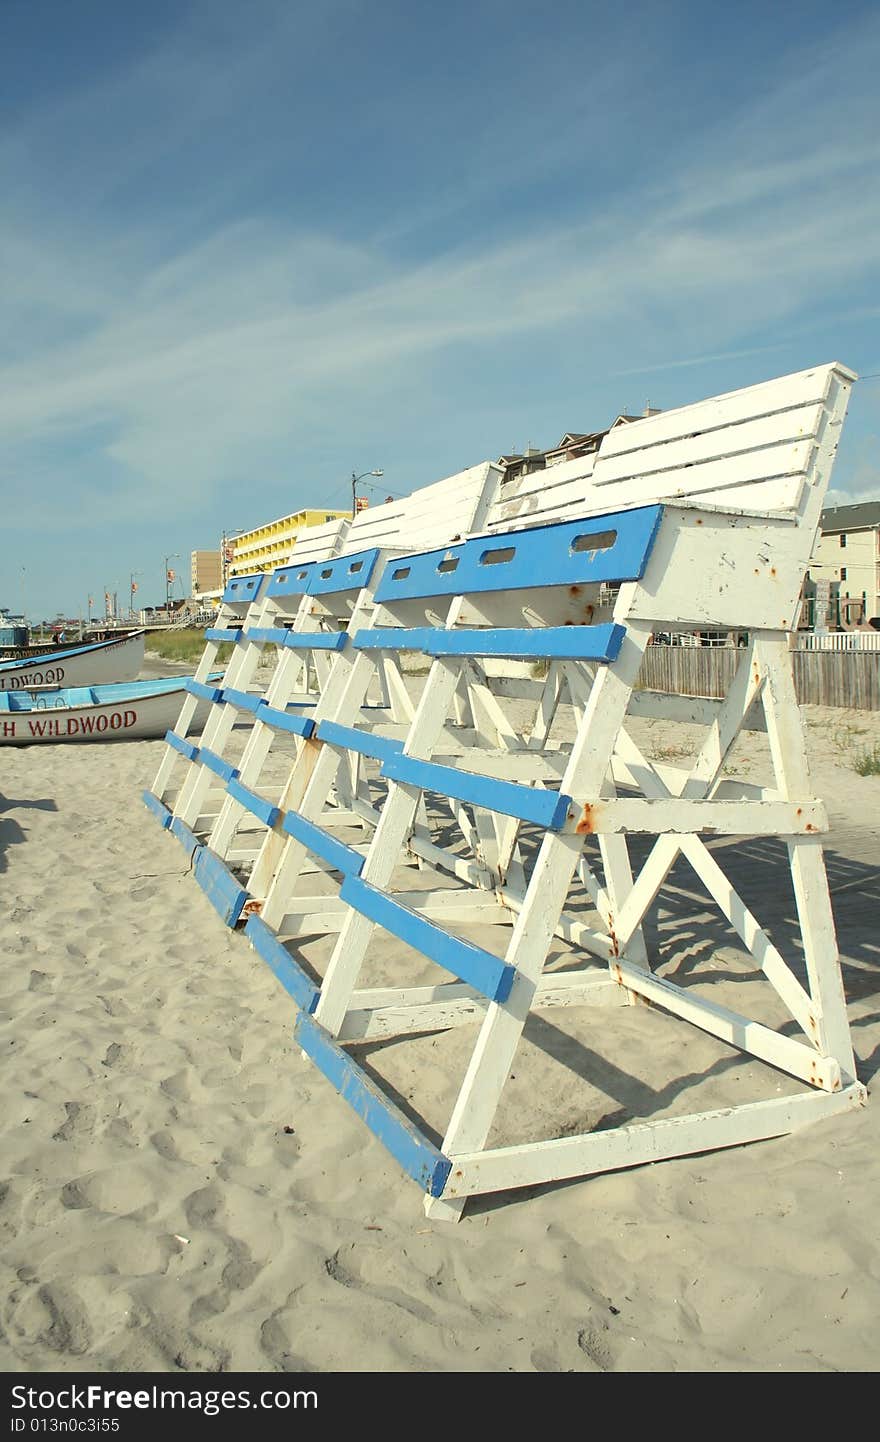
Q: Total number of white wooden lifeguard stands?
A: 5